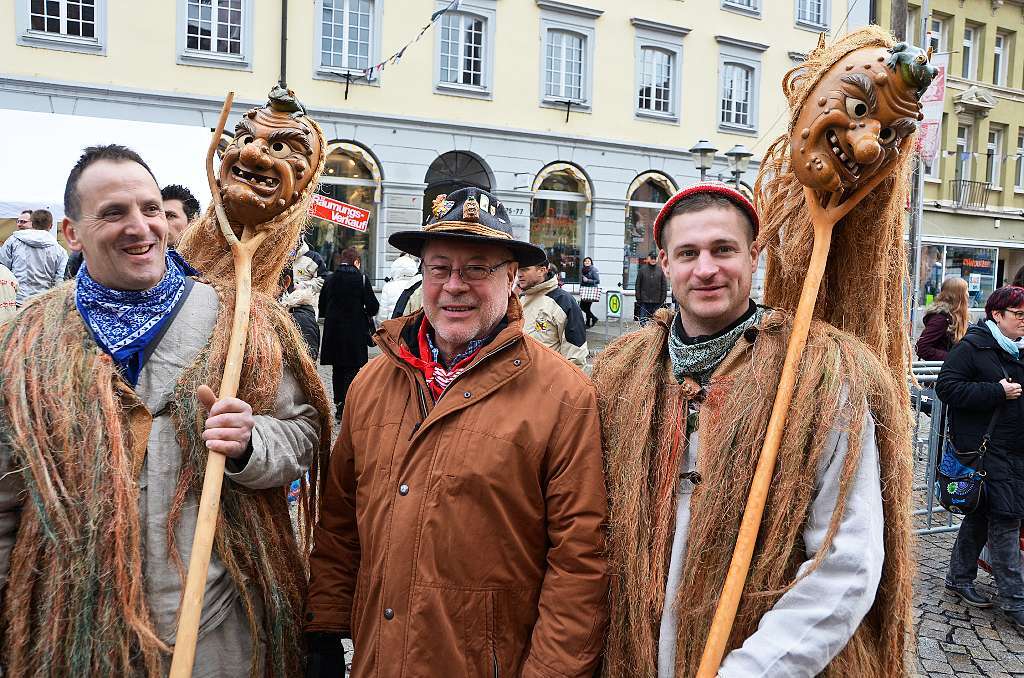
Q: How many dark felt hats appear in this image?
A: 1